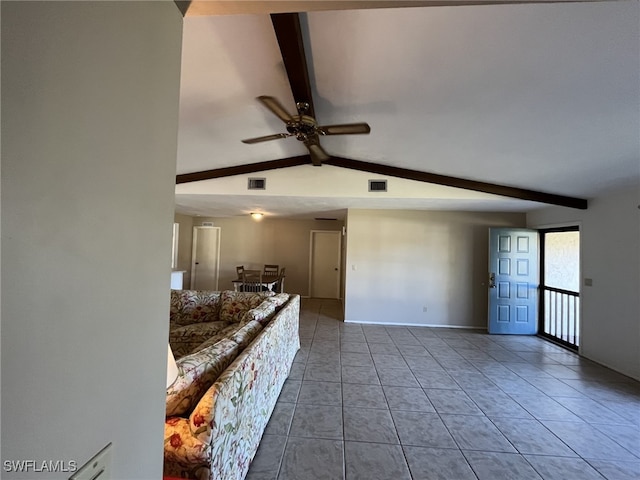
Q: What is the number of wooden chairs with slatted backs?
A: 4